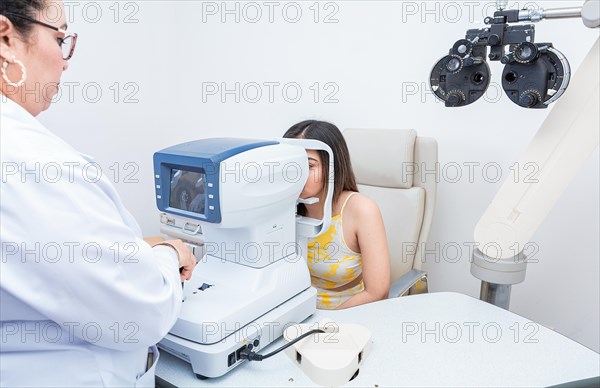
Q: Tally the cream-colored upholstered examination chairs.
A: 1